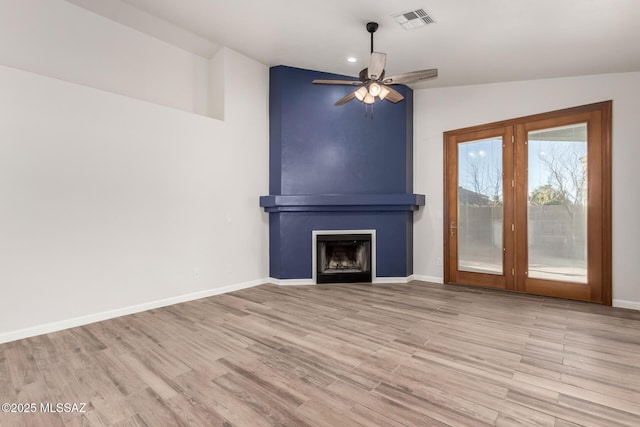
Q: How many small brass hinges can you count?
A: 4